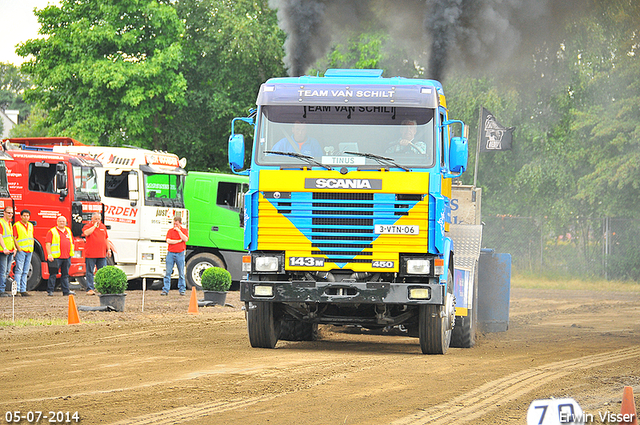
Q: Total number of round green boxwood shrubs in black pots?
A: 2